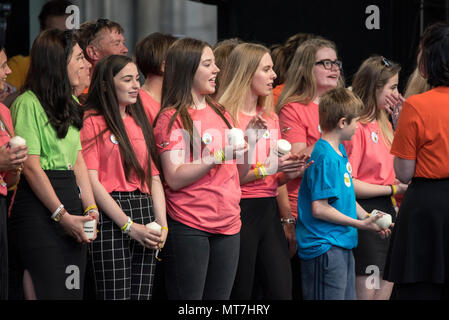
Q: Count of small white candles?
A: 6